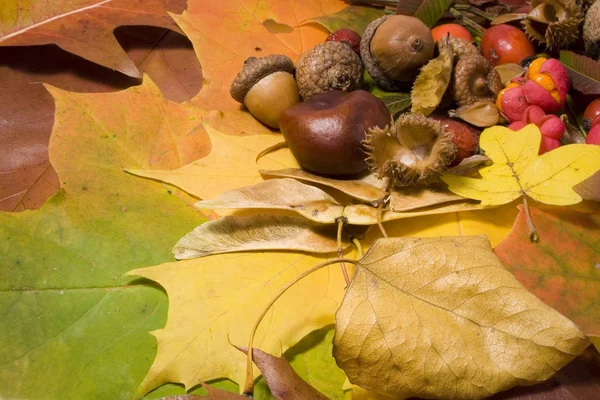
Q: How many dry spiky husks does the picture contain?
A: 2